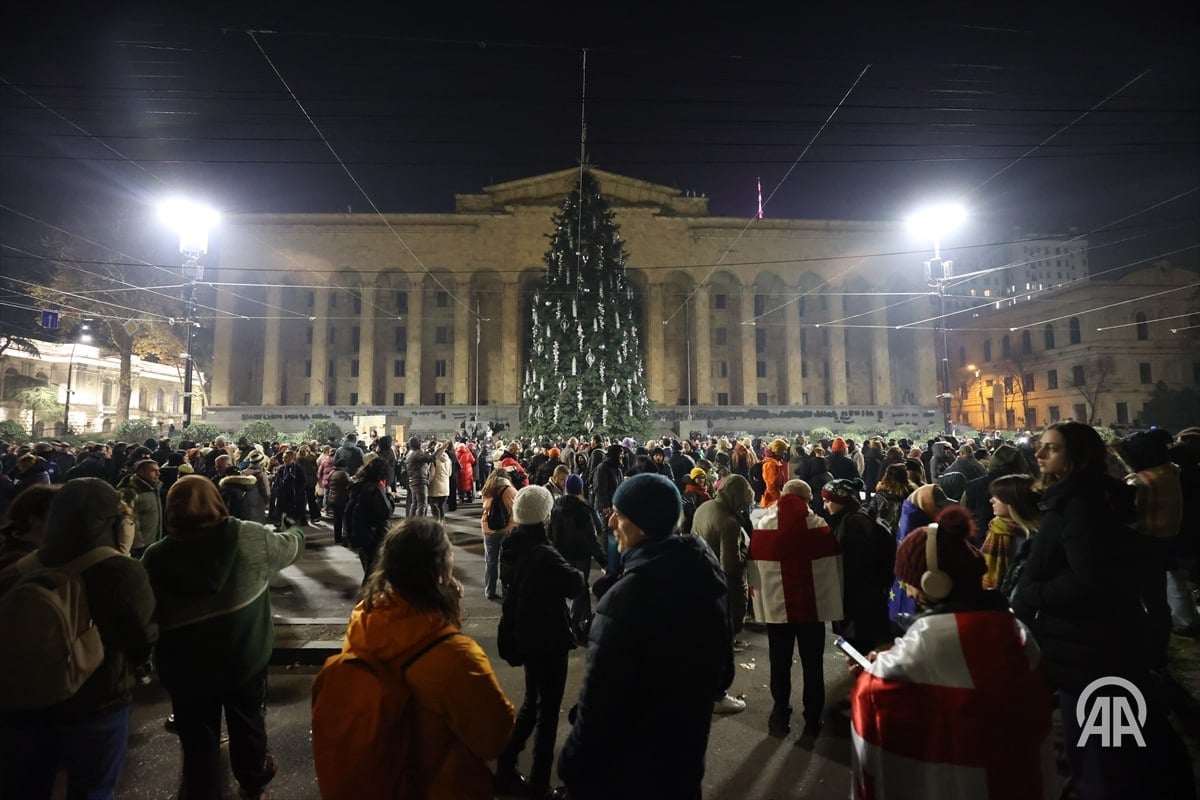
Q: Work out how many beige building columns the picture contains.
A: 14